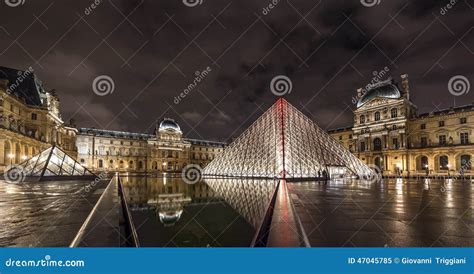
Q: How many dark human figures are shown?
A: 2